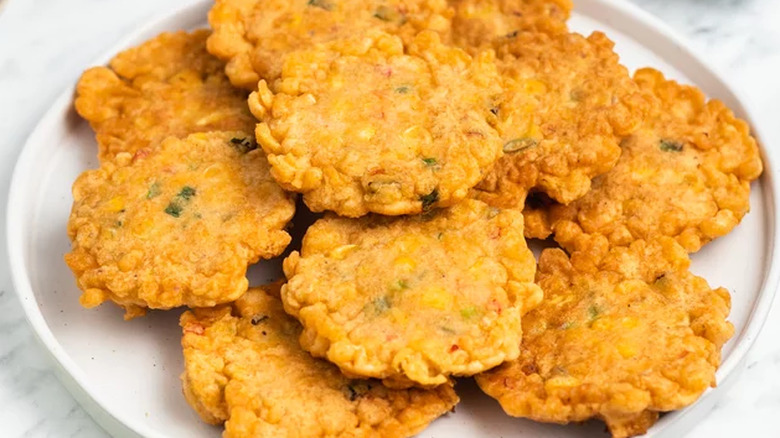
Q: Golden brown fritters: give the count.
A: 10